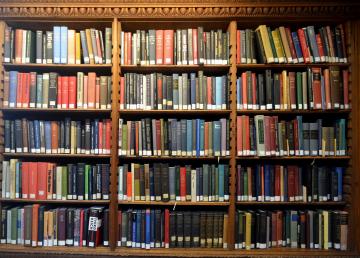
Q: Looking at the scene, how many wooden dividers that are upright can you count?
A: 2